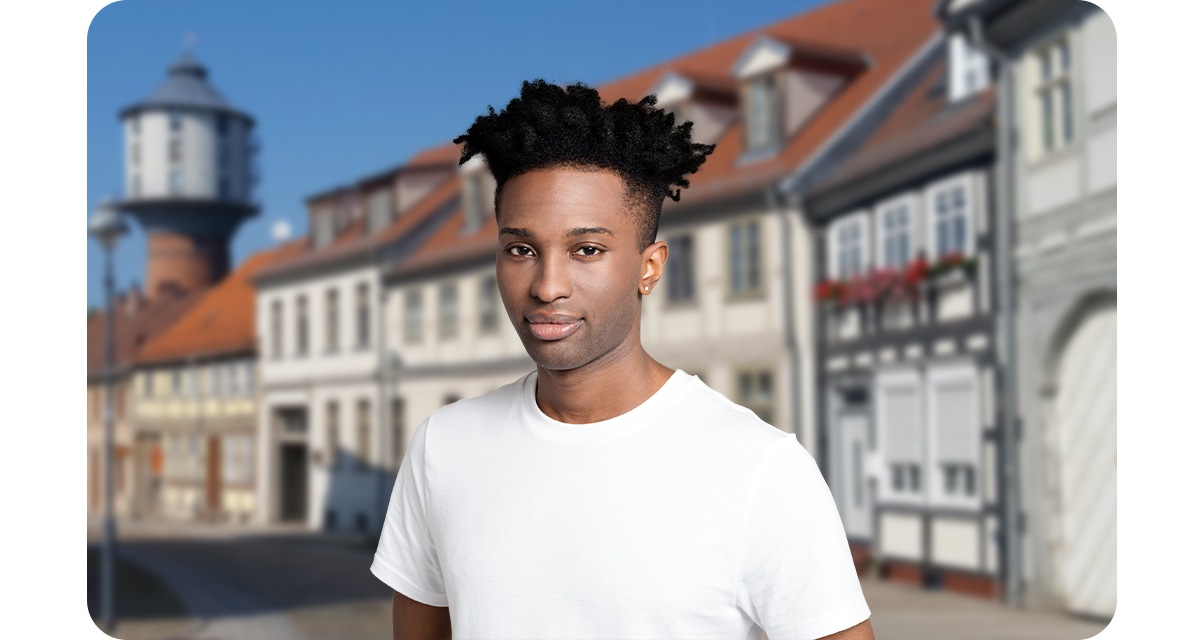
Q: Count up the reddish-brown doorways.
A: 1